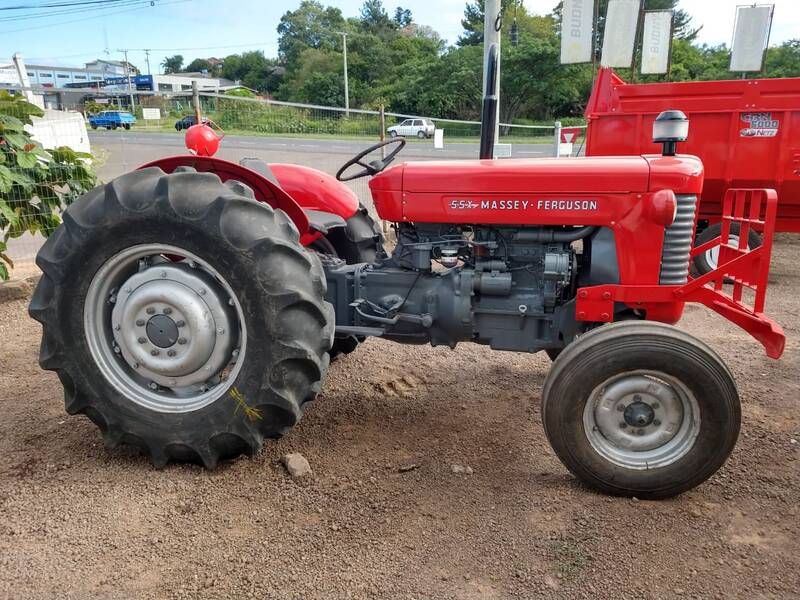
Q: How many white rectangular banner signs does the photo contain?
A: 4